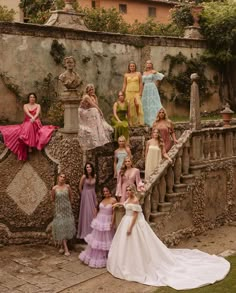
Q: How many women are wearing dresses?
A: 13